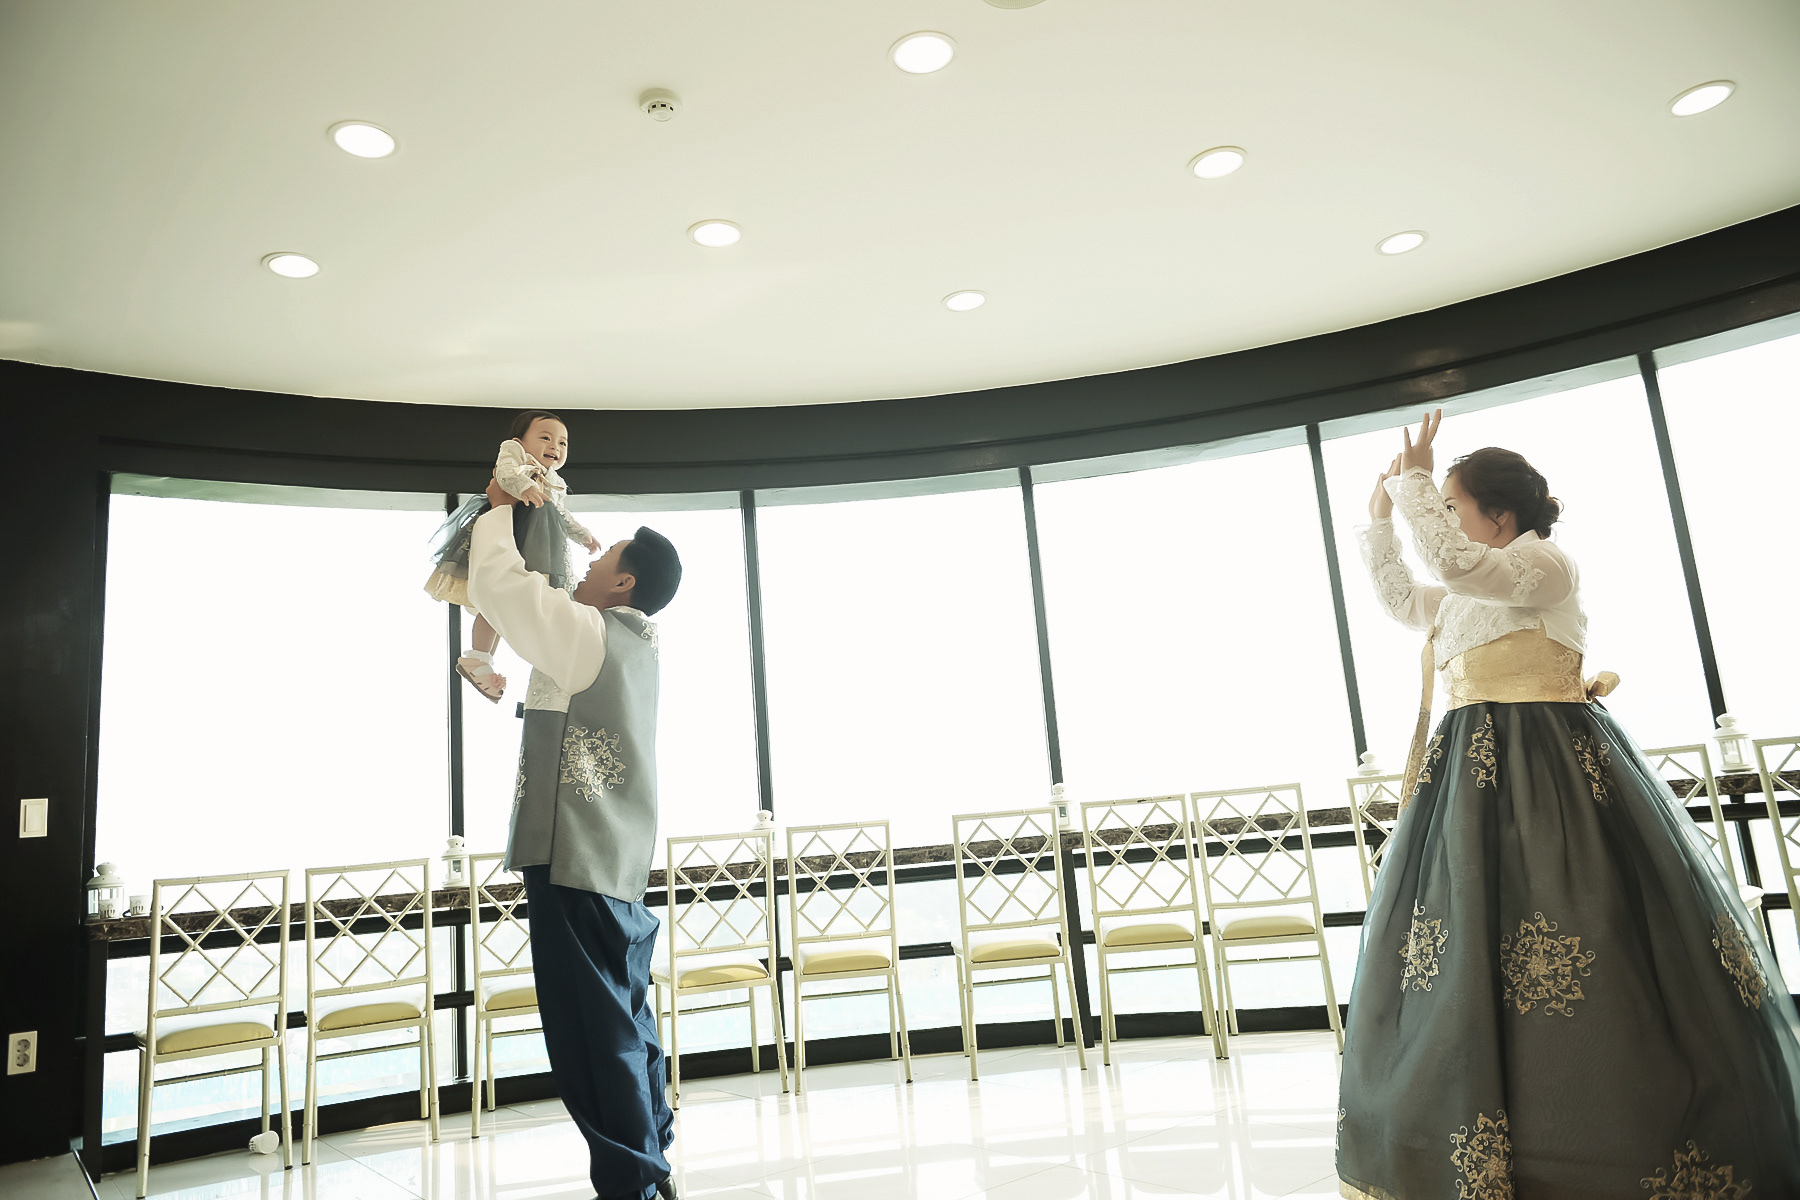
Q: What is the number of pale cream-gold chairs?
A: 11